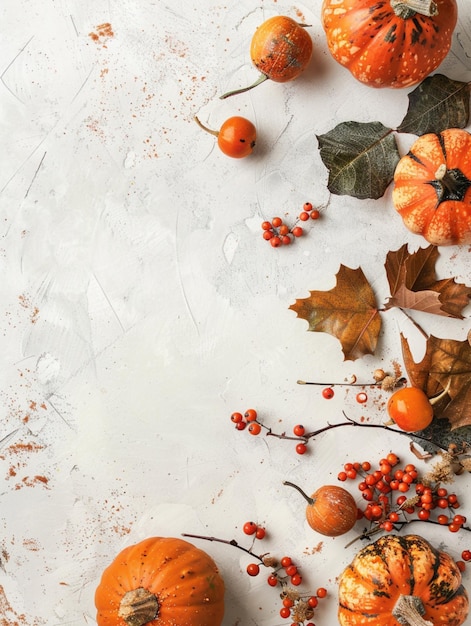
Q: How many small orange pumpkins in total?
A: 4